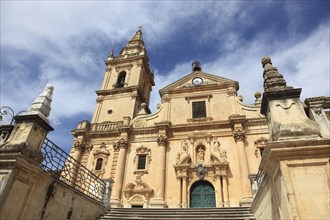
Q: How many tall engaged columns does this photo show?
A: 4